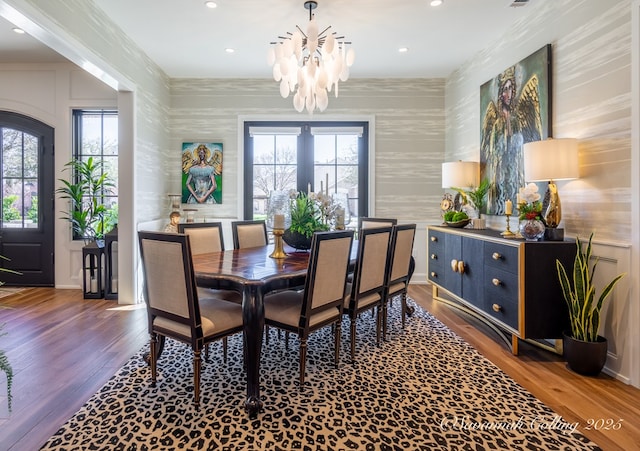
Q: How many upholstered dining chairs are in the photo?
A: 7